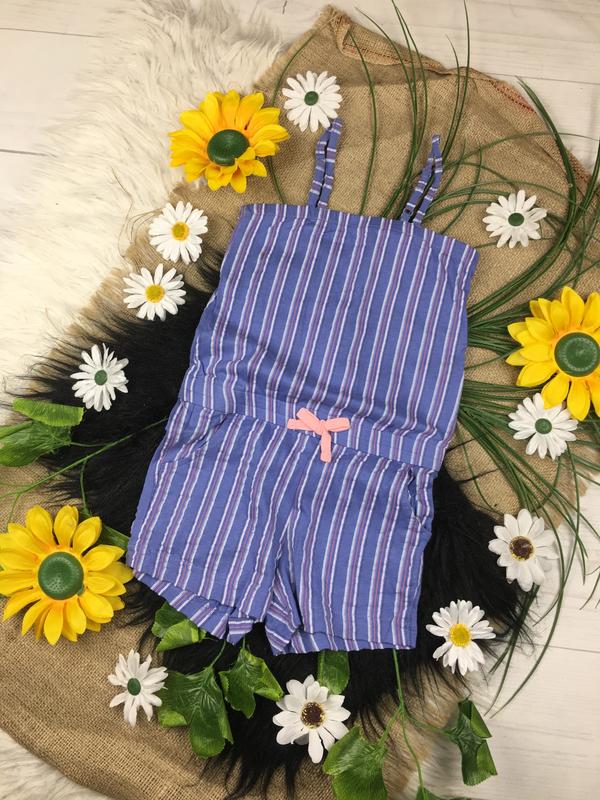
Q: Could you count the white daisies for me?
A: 10